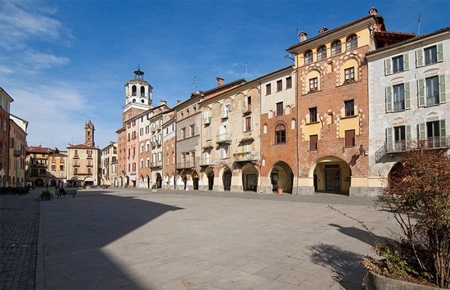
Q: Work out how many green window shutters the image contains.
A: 12